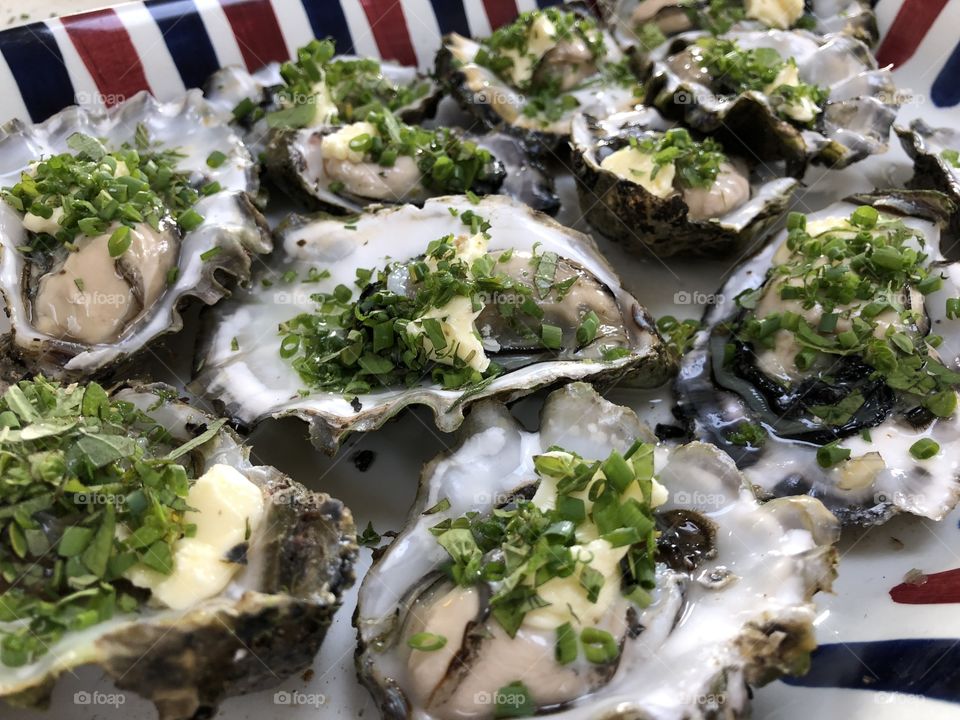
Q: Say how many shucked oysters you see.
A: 12